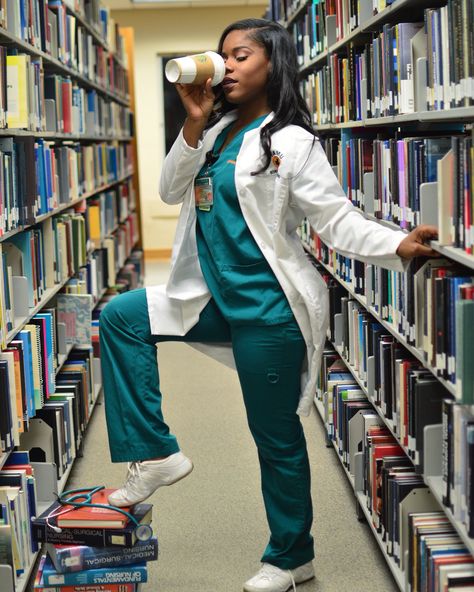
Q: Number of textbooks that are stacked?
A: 5